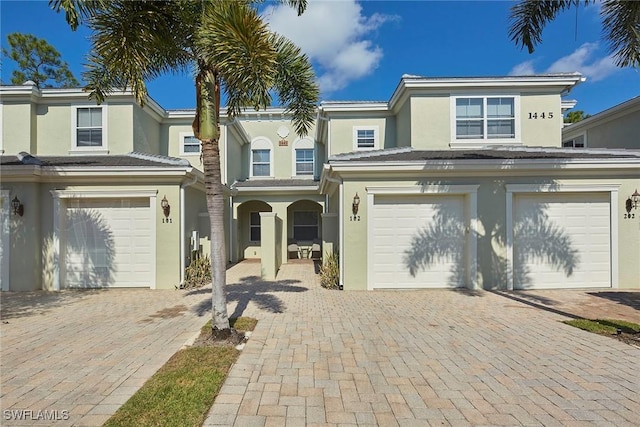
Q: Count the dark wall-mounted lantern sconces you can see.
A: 4